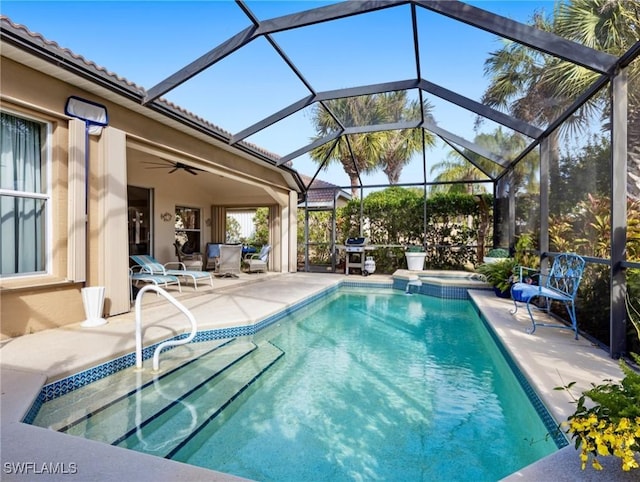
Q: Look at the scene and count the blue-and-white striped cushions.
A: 2